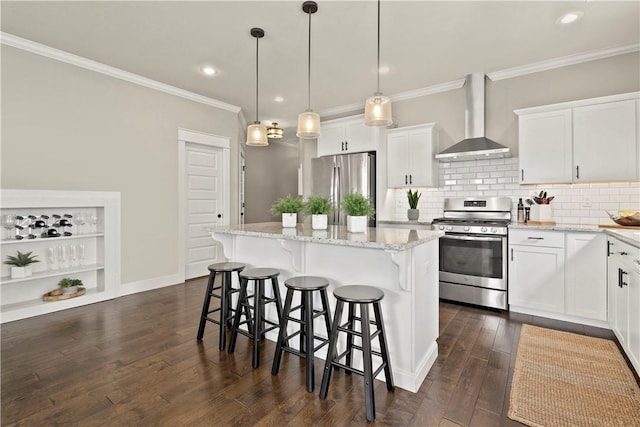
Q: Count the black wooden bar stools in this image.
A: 4